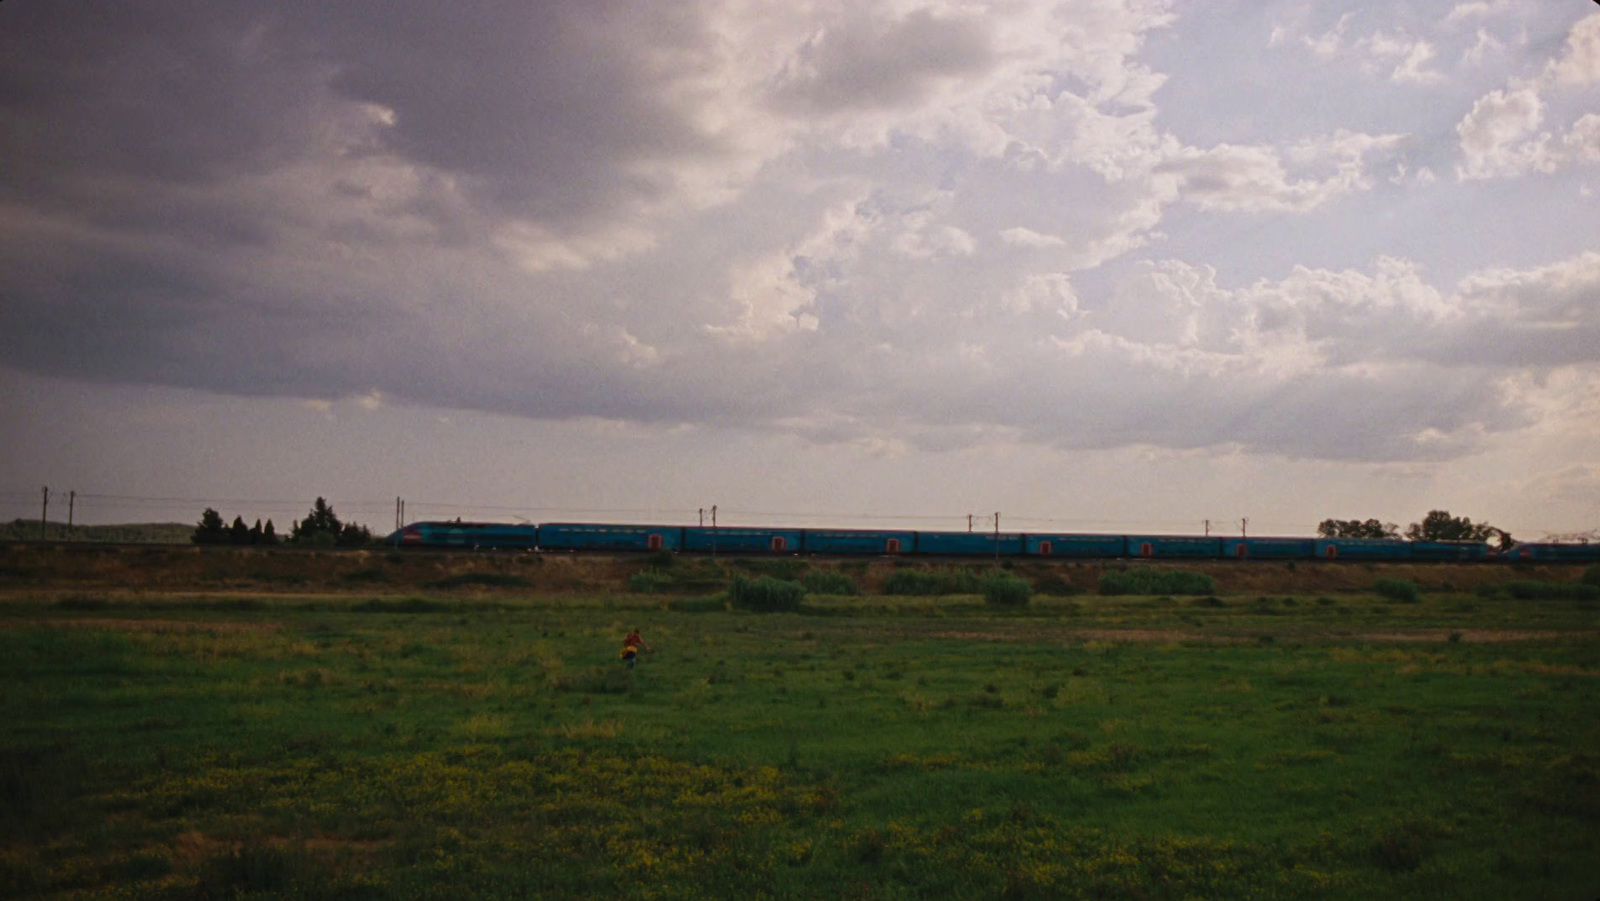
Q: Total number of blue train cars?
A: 11